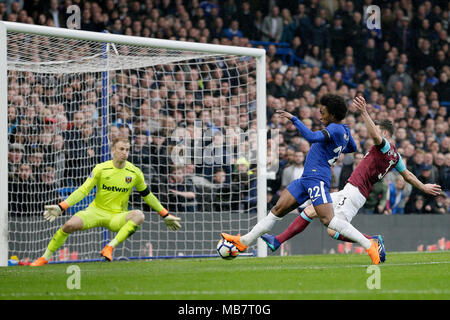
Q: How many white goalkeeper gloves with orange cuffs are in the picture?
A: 2